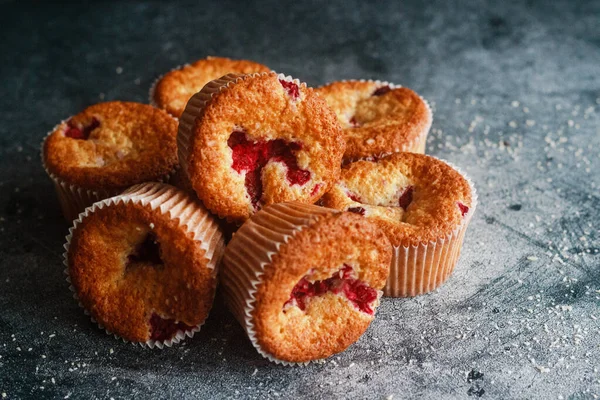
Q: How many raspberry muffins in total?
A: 7